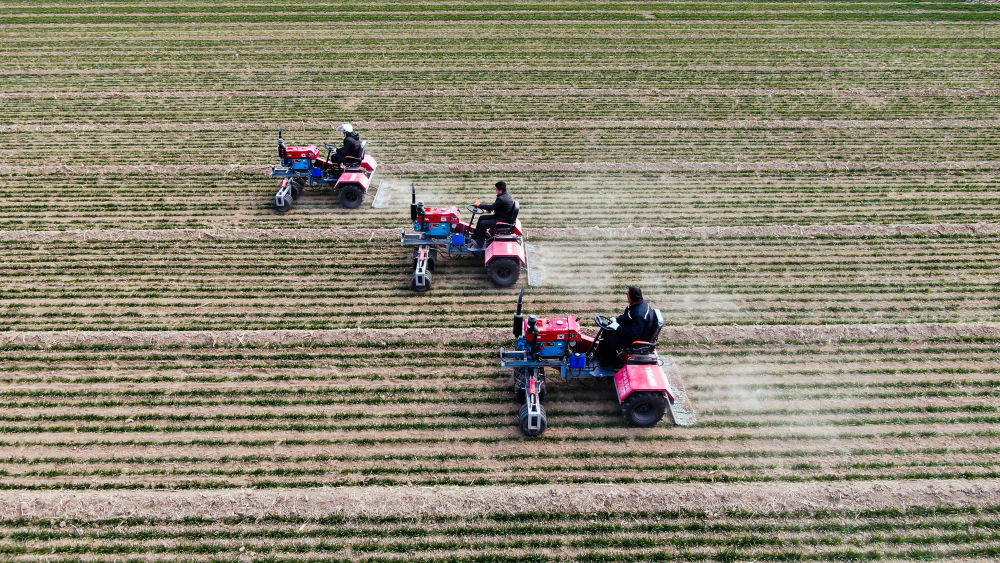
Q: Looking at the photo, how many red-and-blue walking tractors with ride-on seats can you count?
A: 3